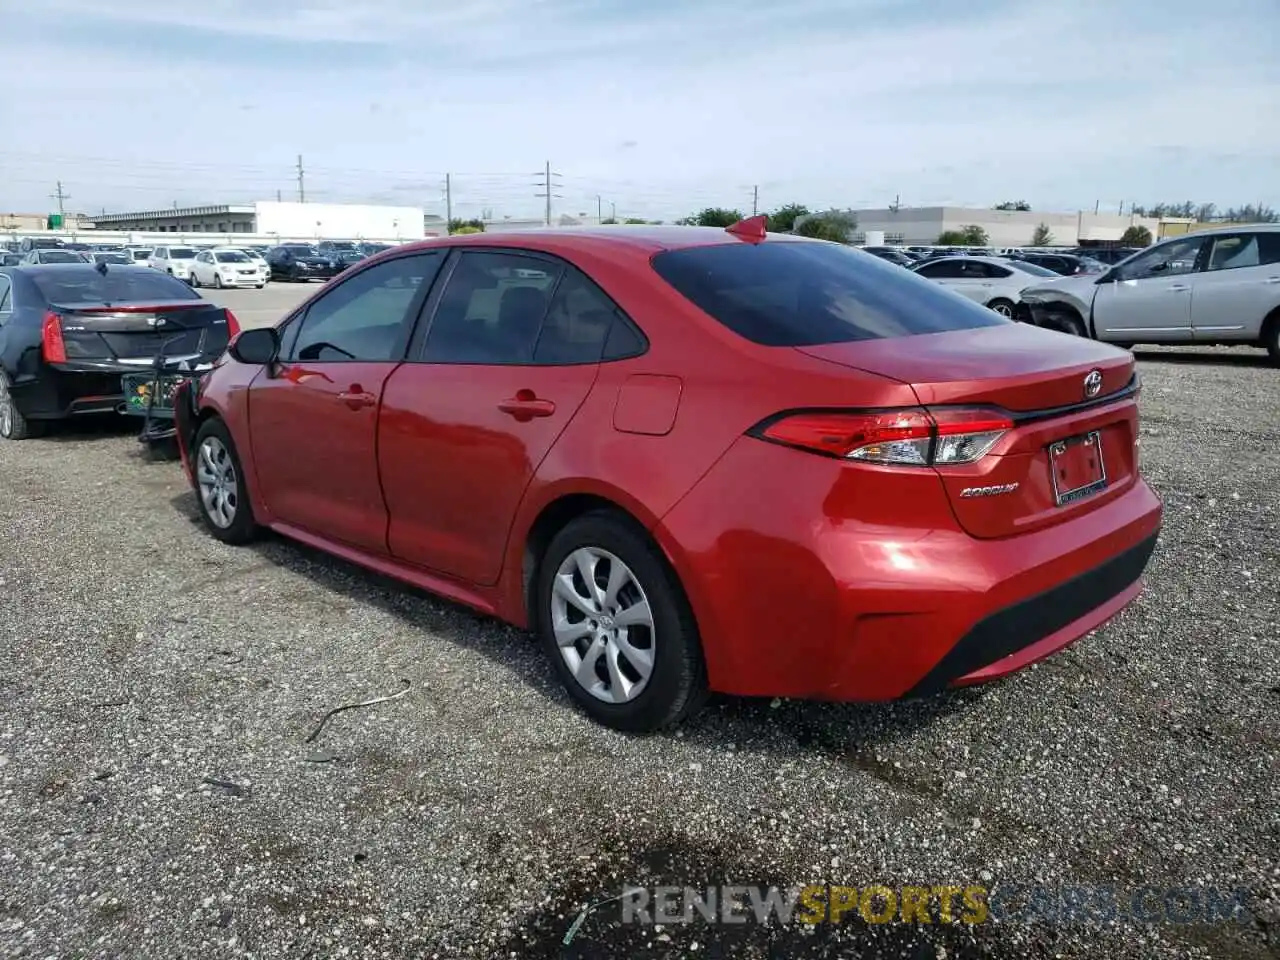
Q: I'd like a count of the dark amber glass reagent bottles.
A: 0